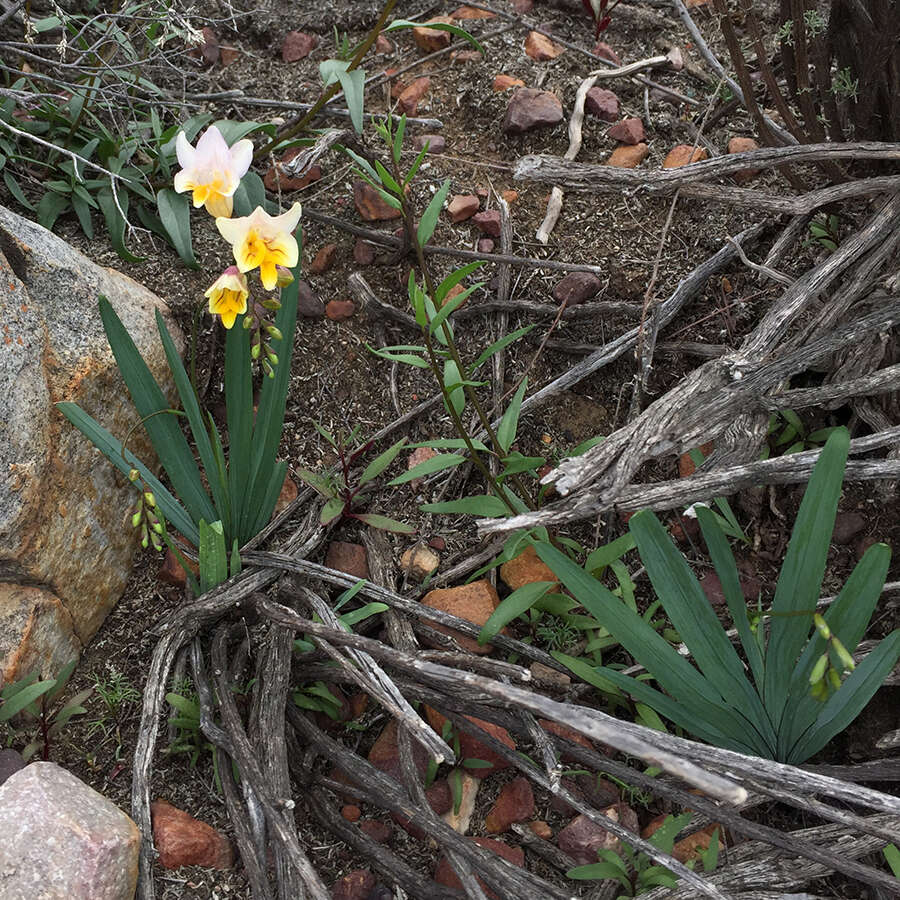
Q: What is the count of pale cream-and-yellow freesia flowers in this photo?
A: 3